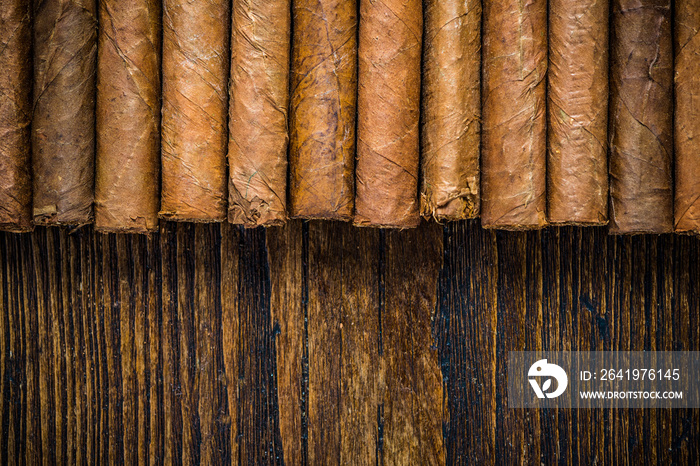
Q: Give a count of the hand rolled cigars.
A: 12